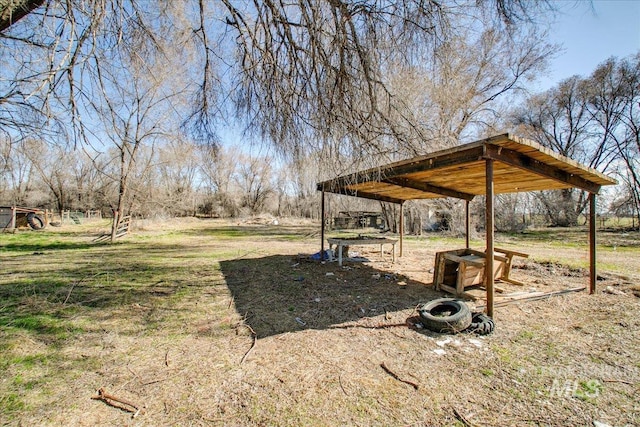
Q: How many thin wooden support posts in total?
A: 5